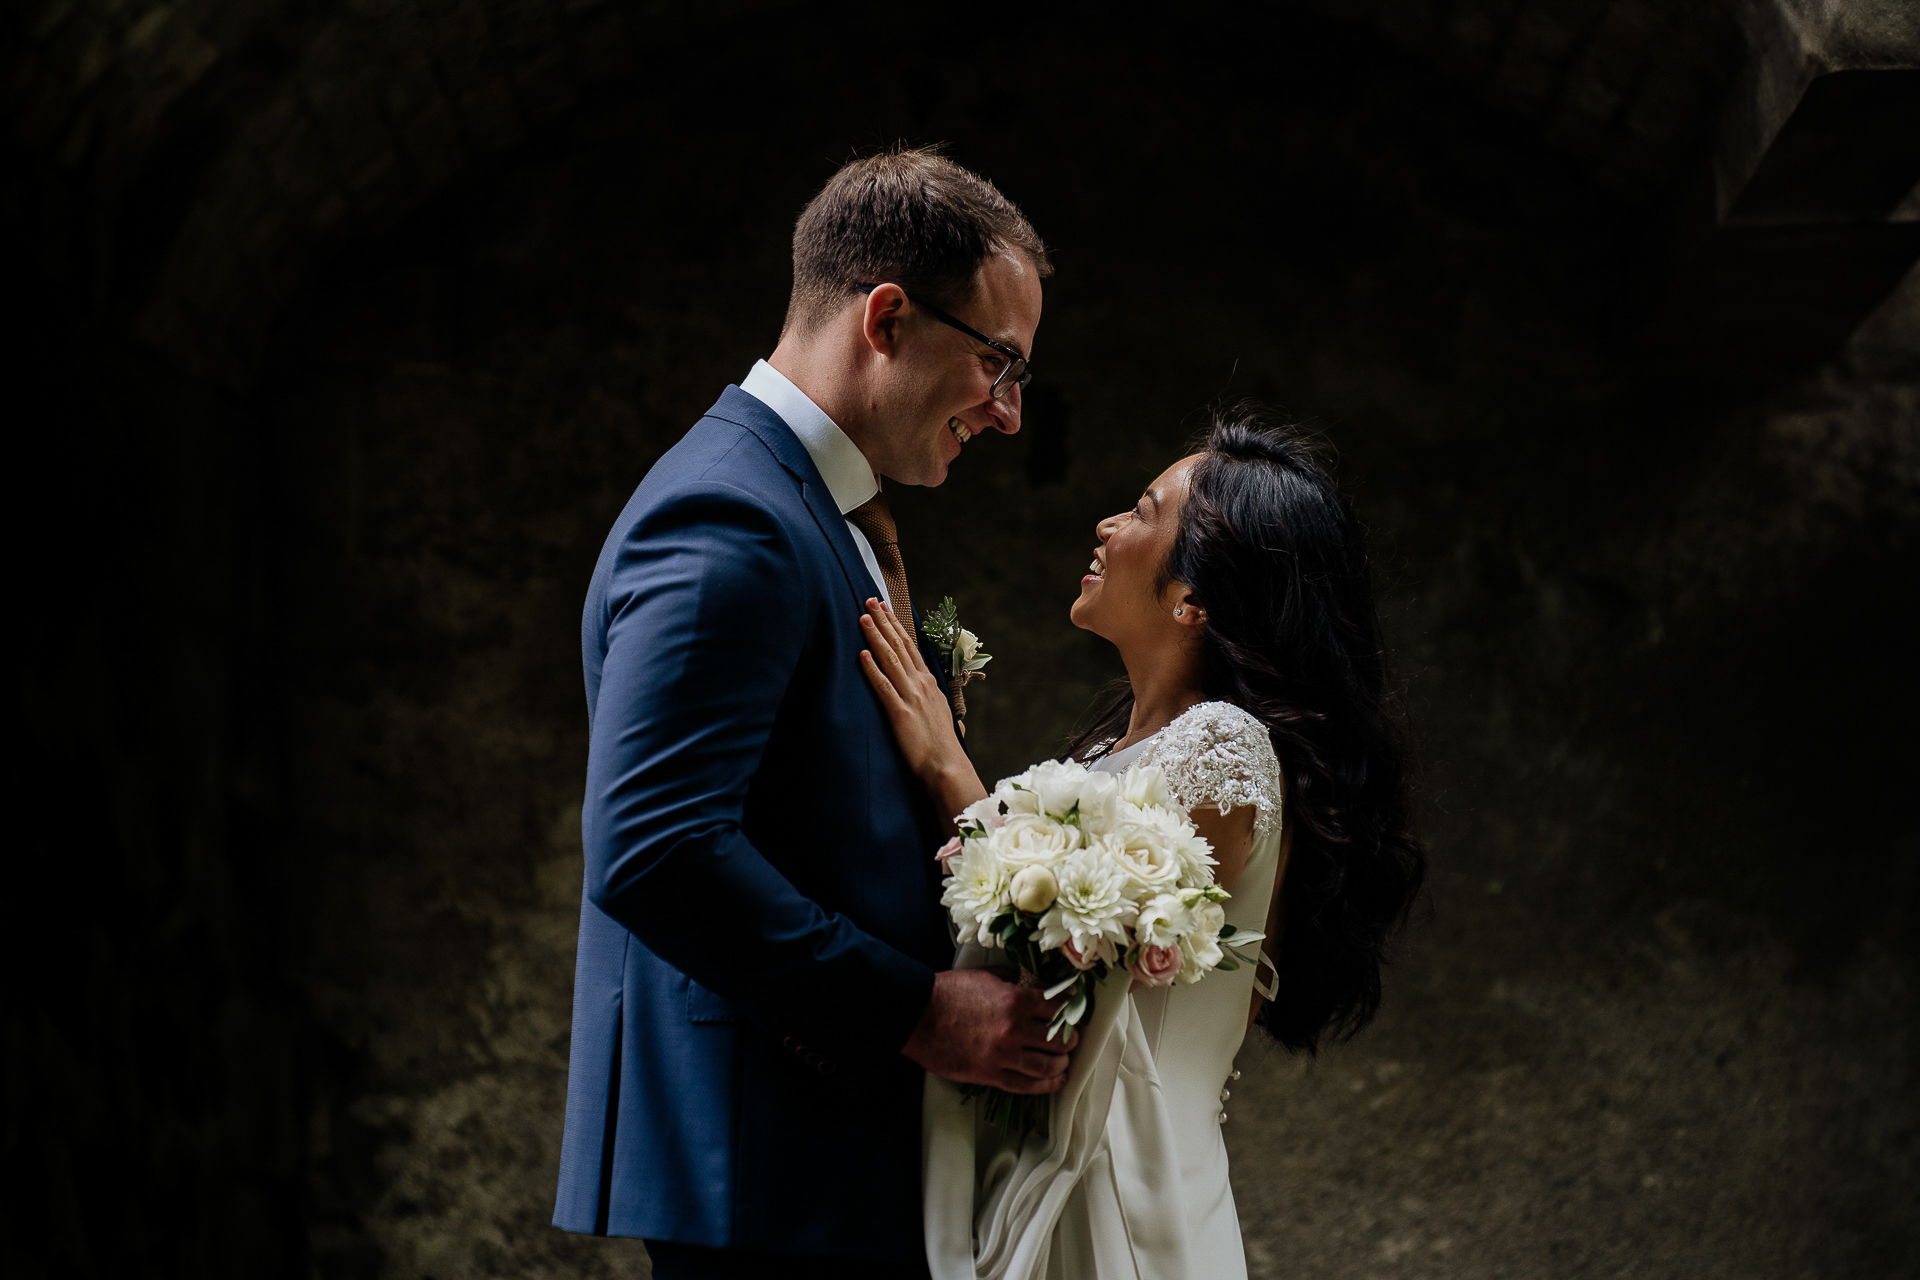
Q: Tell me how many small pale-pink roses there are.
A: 3